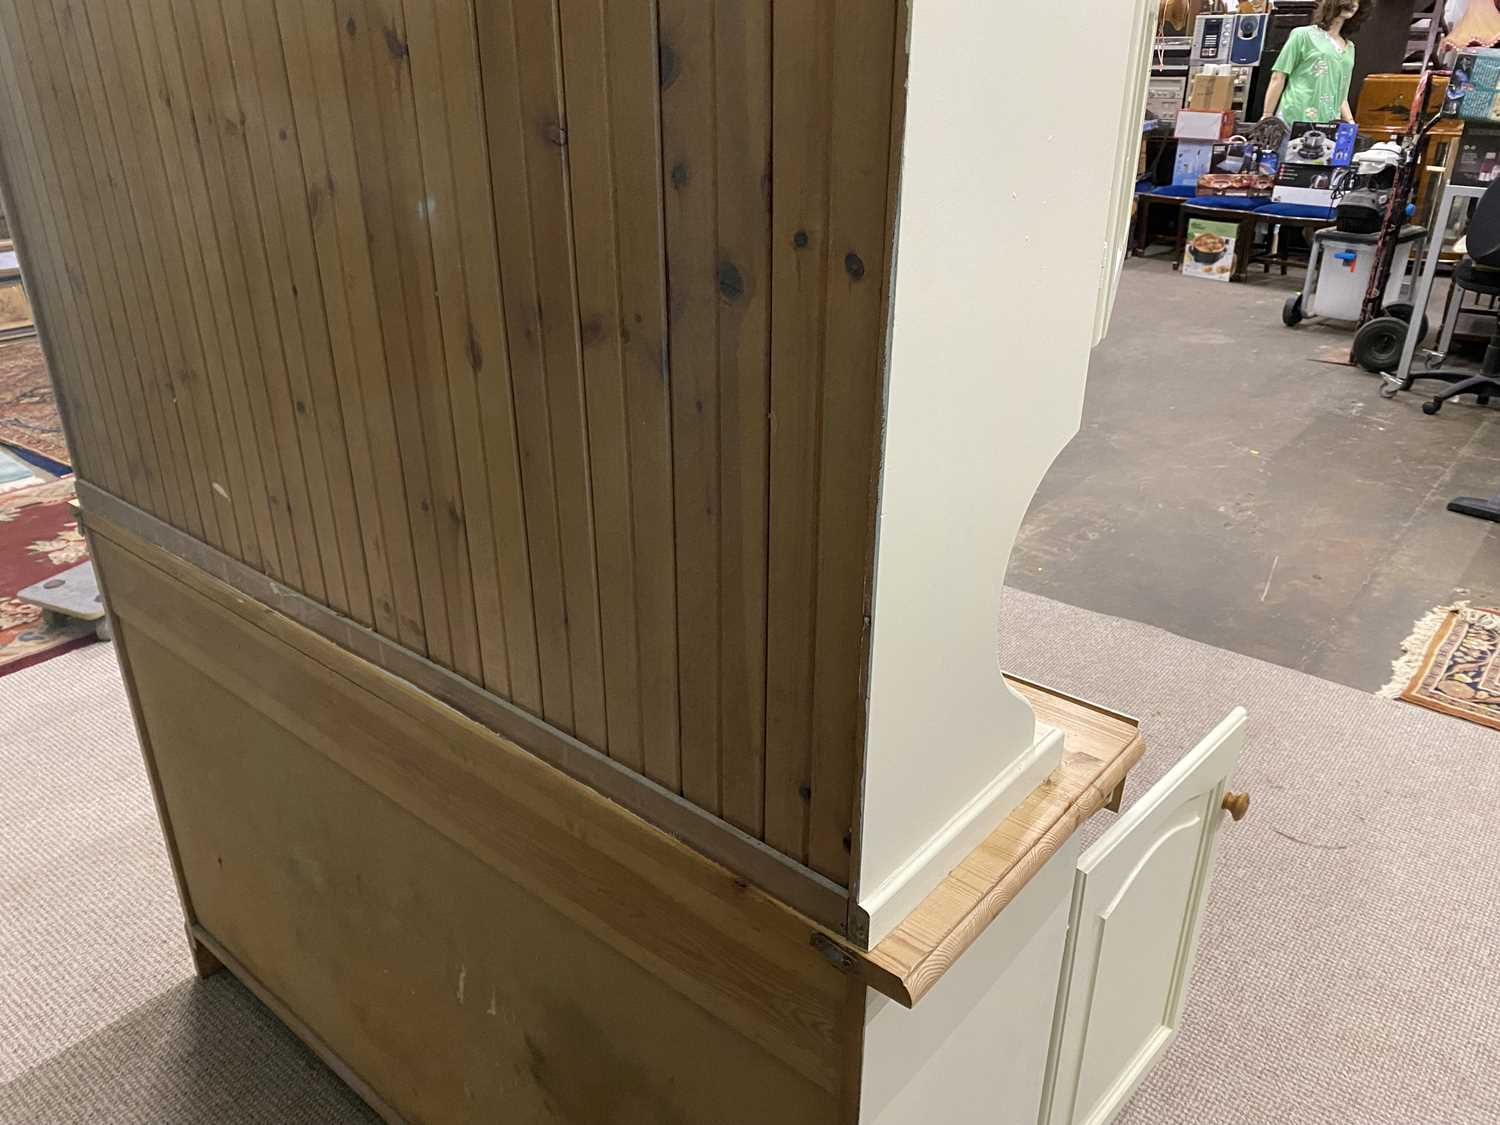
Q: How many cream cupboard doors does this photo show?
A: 1